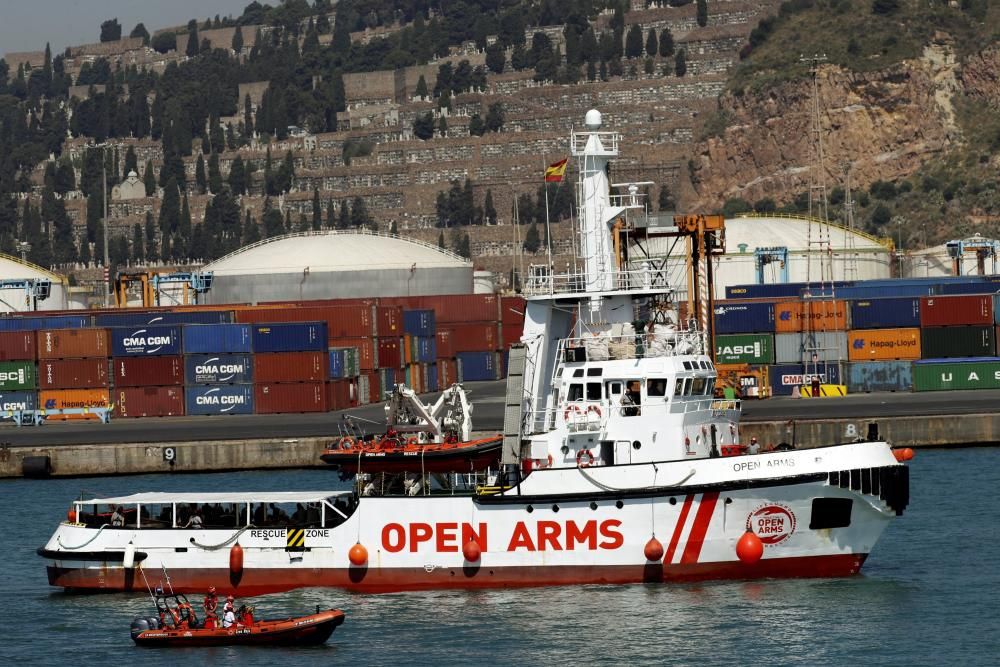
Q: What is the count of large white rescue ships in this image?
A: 1